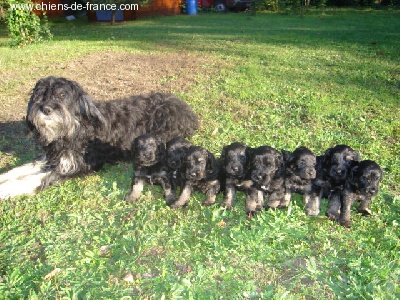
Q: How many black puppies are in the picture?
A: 8